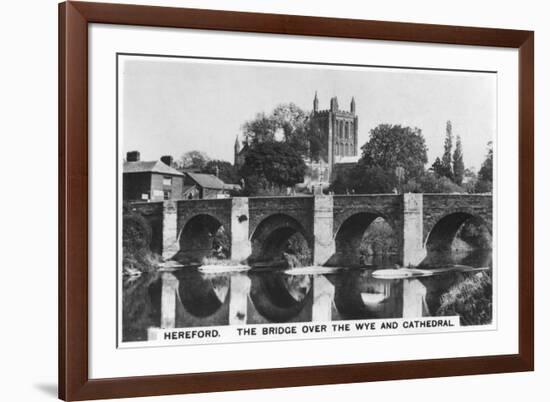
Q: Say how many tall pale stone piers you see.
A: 4